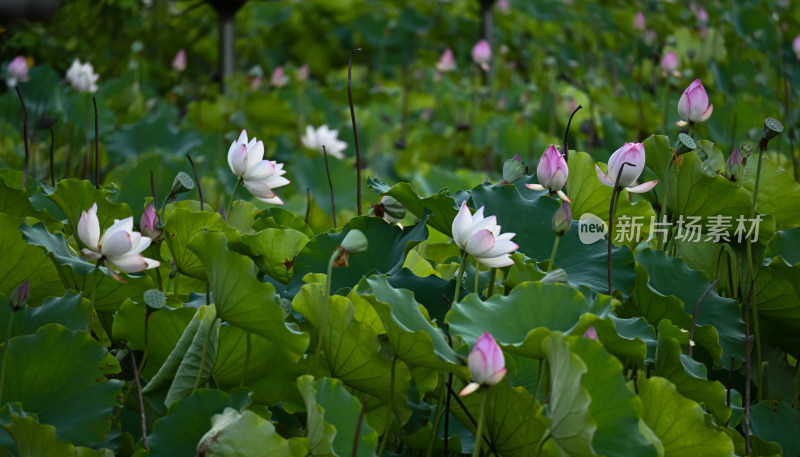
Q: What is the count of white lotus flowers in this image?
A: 5